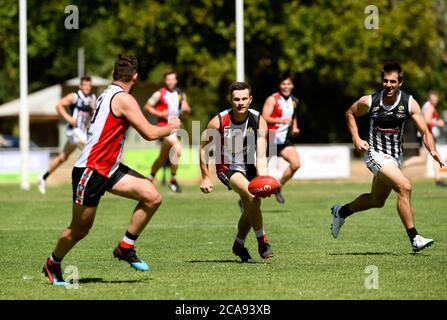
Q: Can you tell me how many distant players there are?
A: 4